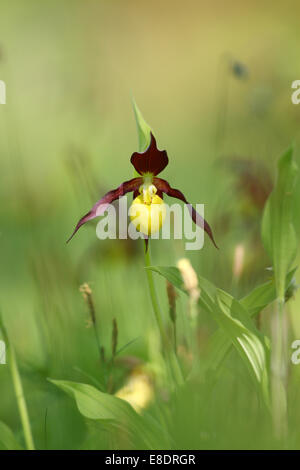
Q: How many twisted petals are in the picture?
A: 2